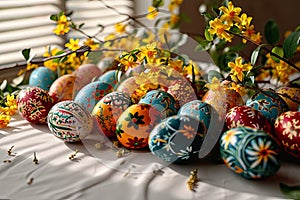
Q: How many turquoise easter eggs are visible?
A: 8